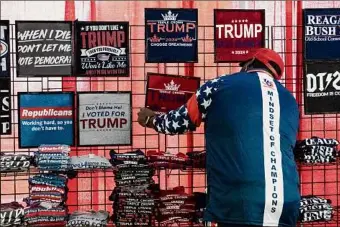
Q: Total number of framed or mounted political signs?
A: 11